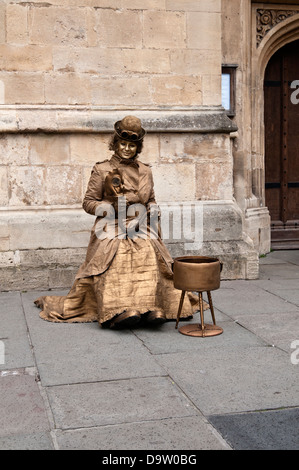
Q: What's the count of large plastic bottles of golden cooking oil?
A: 0